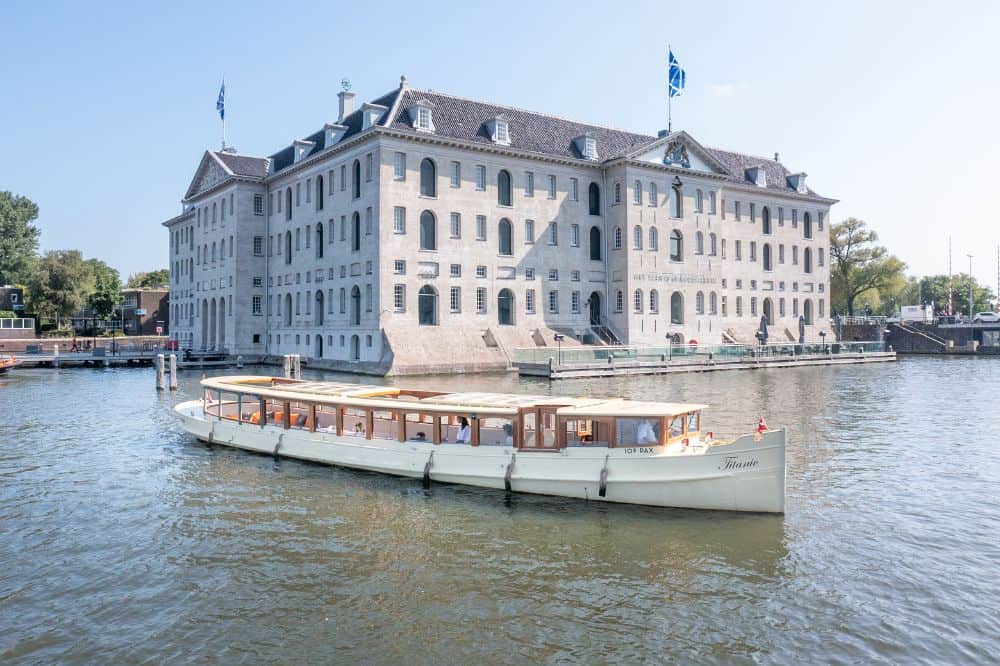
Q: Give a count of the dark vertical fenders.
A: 5